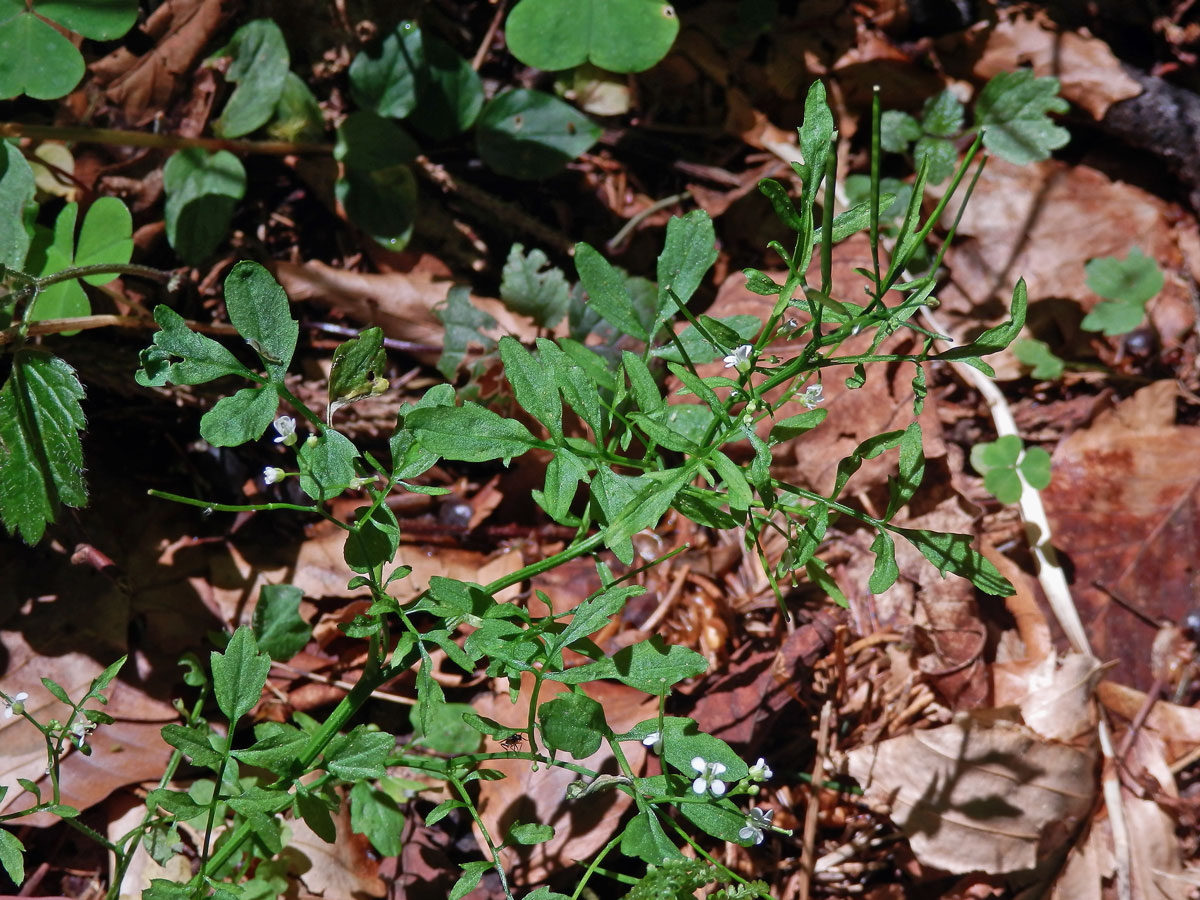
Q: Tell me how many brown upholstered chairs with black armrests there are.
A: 0